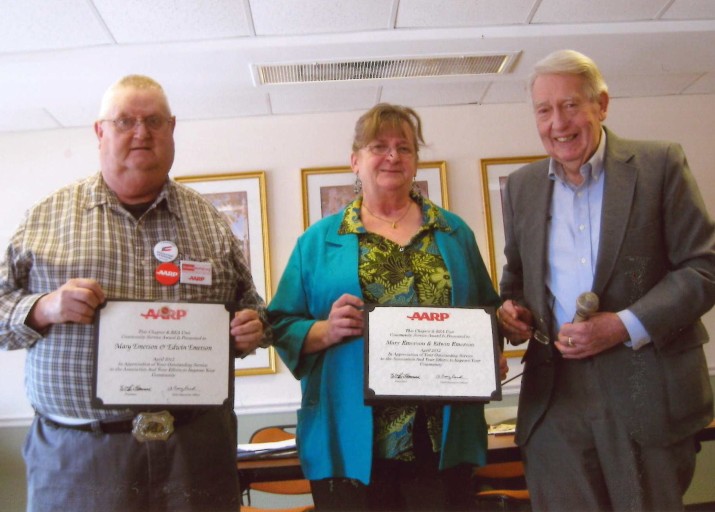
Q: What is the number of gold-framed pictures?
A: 3